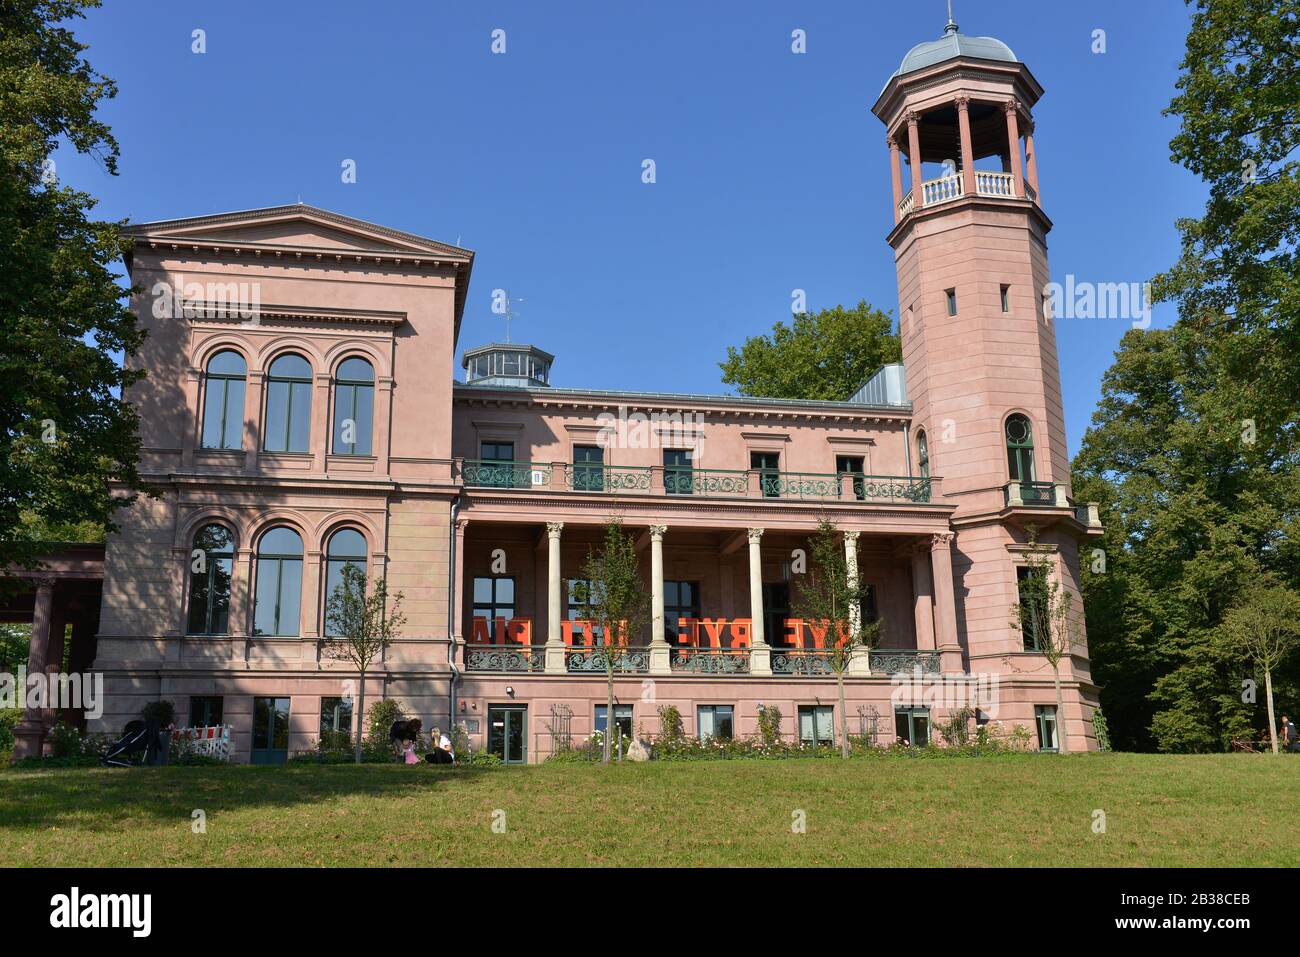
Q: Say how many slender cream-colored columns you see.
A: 4